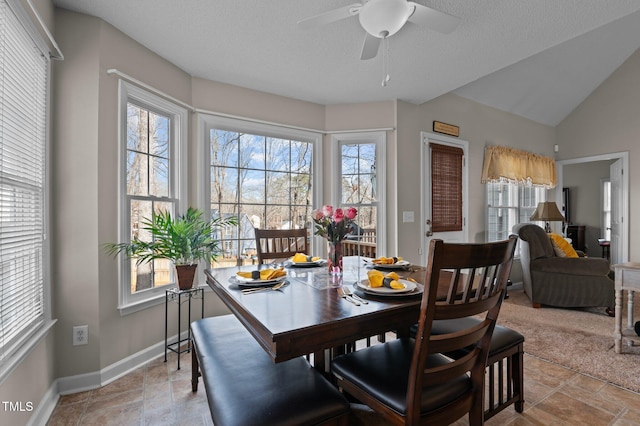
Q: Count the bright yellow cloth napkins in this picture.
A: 4